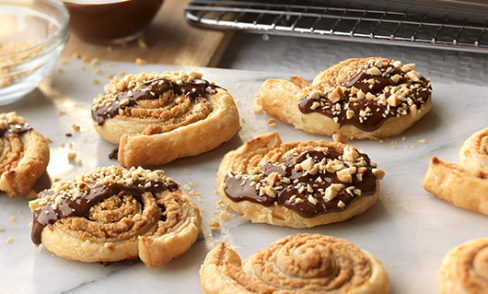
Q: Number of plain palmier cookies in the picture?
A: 3